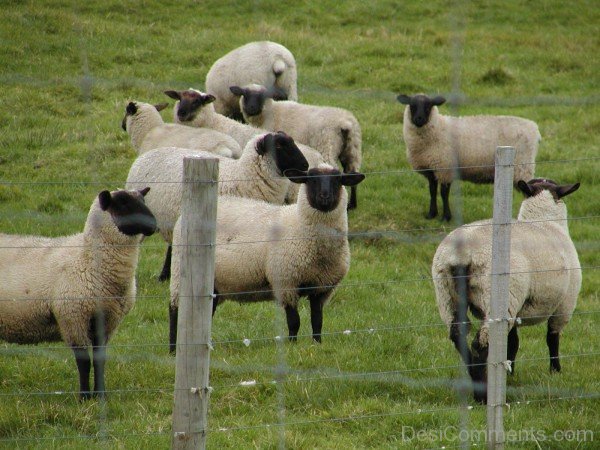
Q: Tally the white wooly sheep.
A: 9